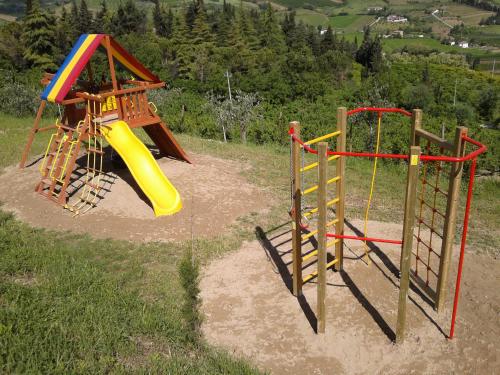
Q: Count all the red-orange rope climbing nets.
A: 1